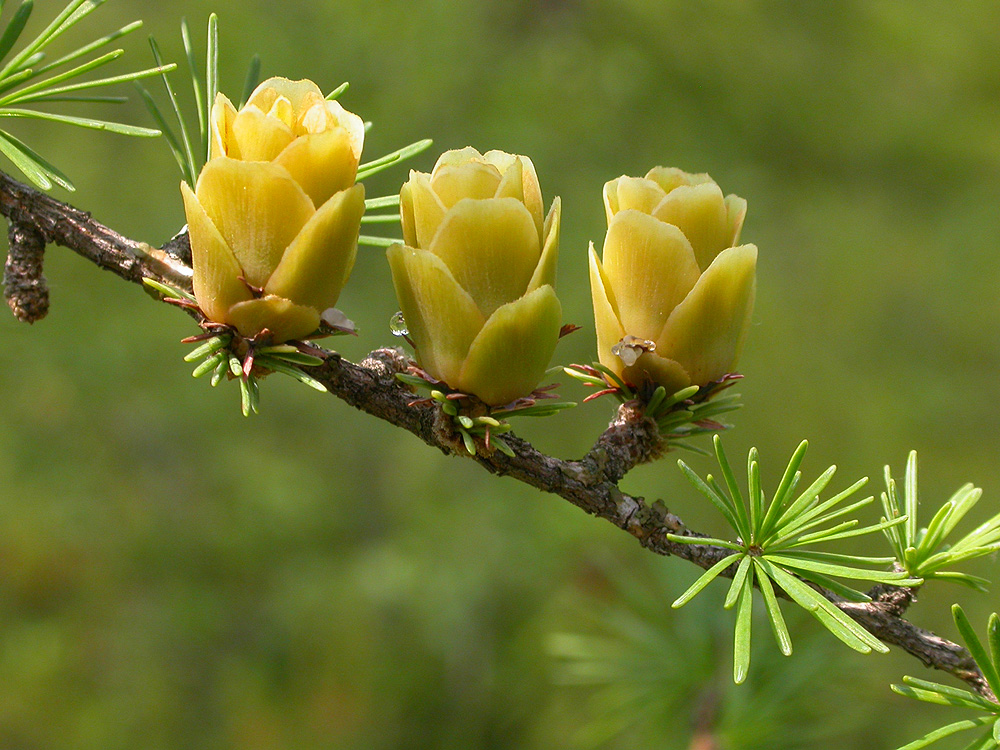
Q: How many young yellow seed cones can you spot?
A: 3